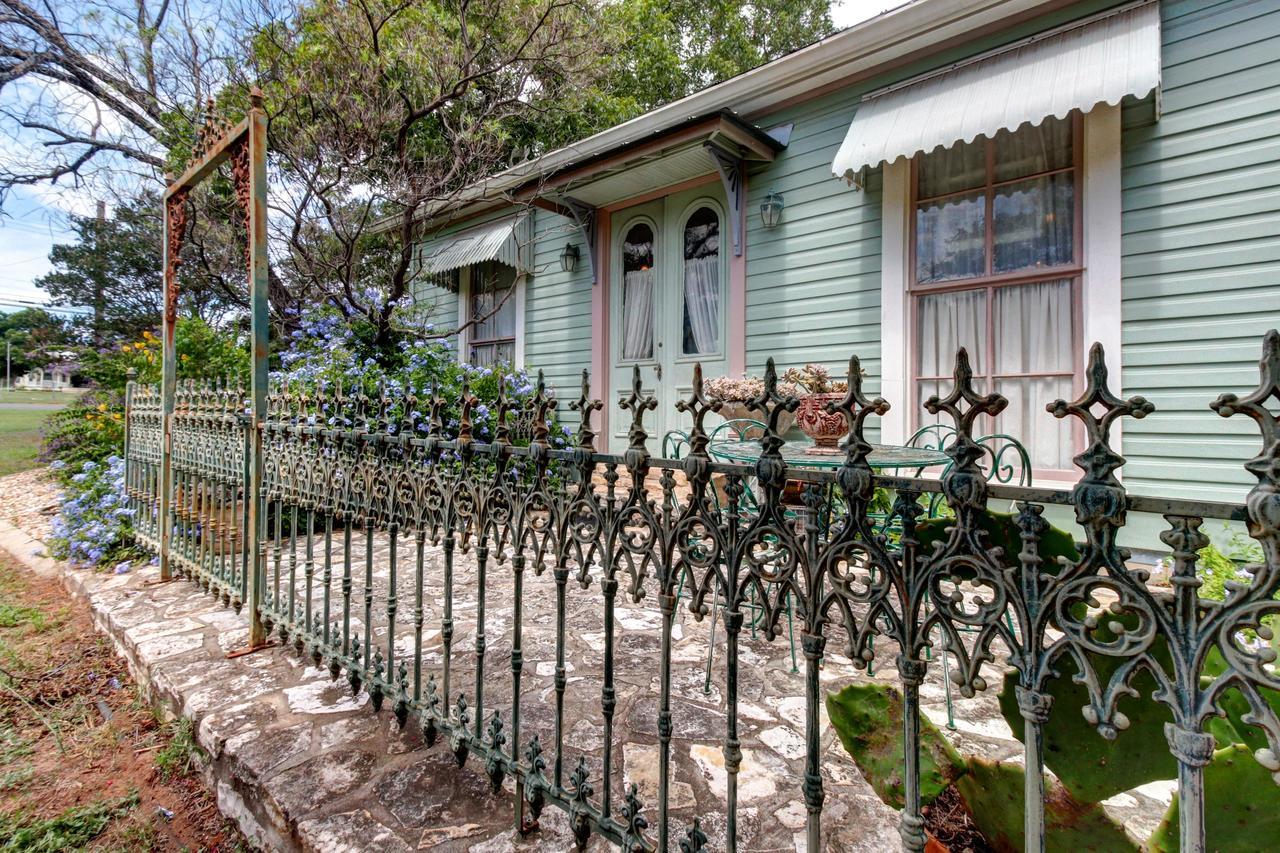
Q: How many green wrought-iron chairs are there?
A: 4